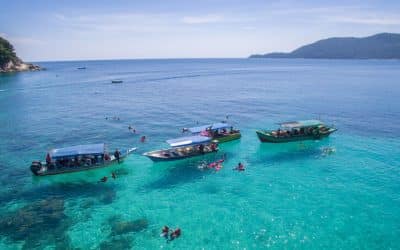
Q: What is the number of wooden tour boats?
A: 4